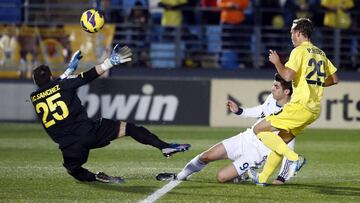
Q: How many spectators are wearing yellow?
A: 2